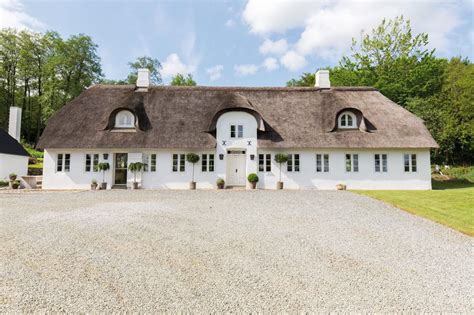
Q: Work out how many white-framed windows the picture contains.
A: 14